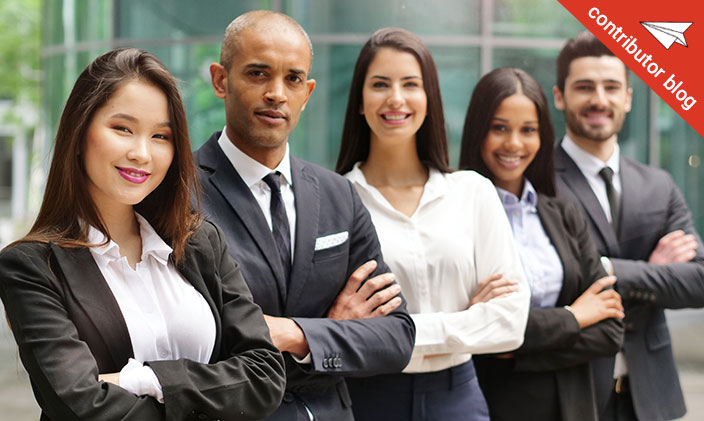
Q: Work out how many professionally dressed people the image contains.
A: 5